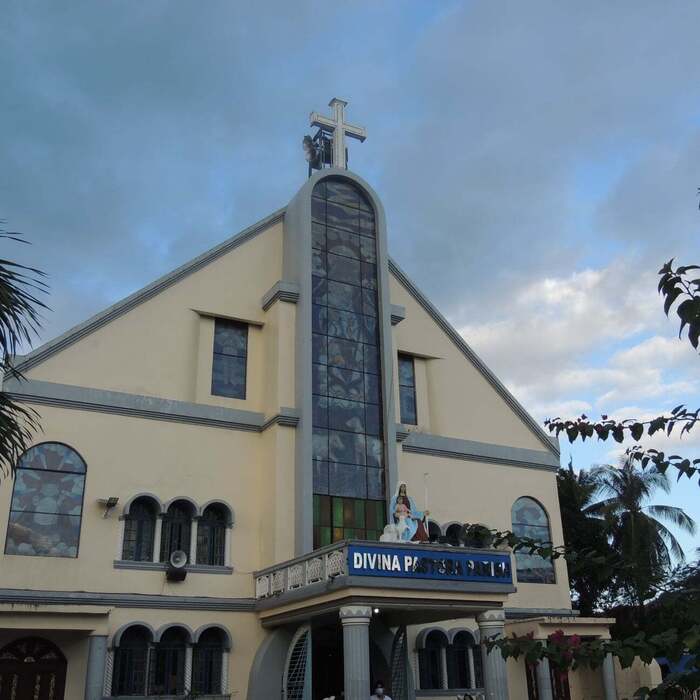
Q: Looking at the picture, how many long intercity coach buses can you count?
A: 0